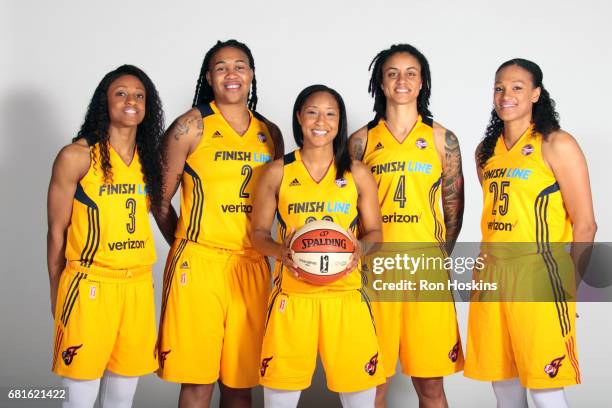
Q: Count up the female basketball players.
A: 5